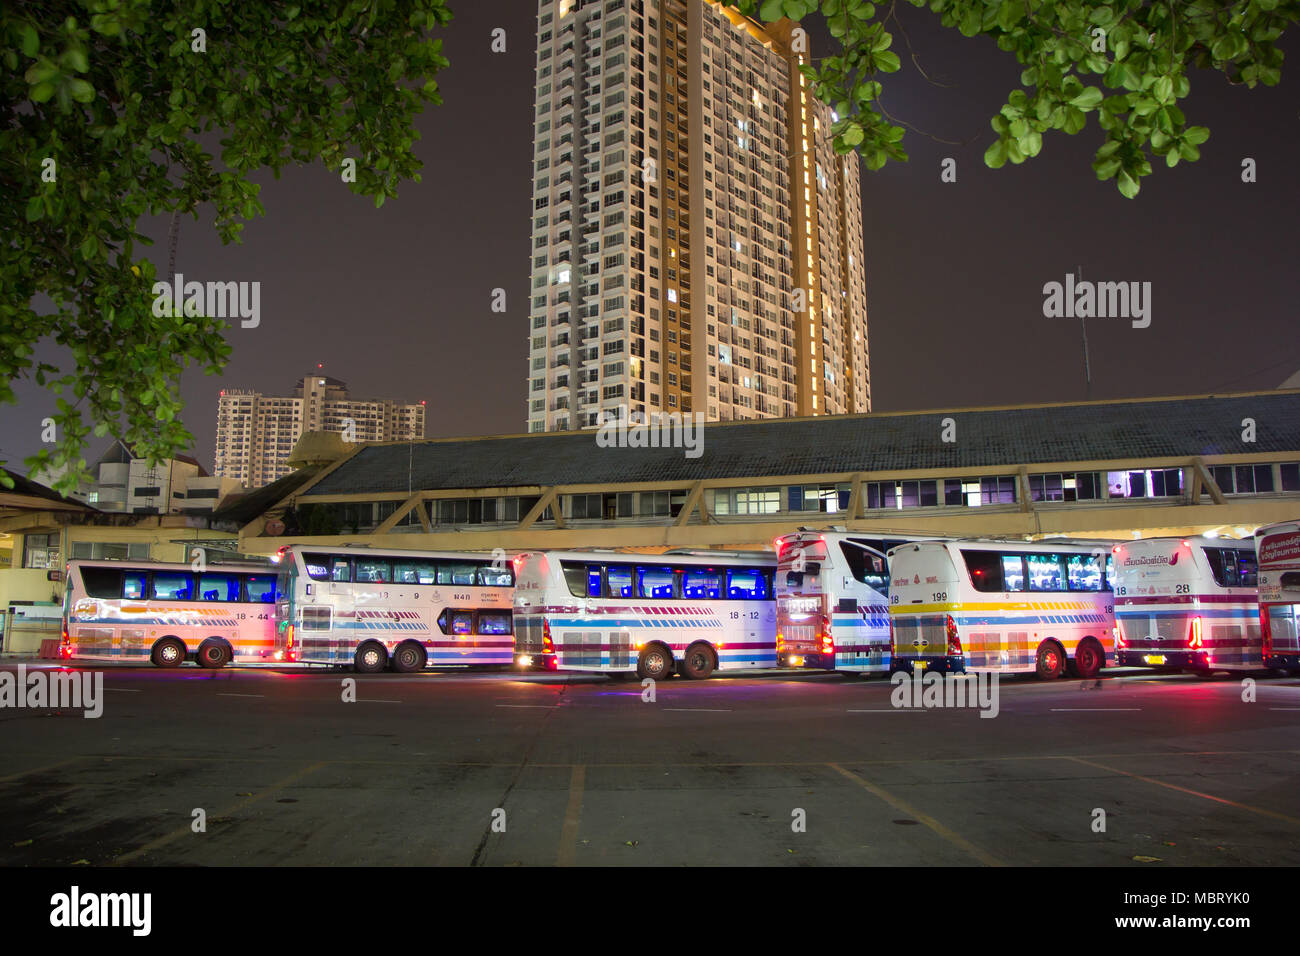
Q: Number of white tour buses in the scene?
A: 7